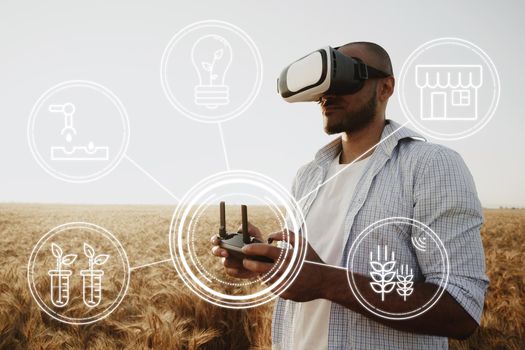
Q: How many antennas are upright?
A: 2